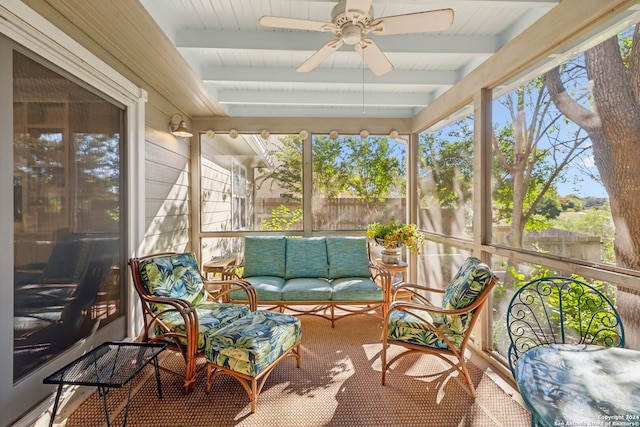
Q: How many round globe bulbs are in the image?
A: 7